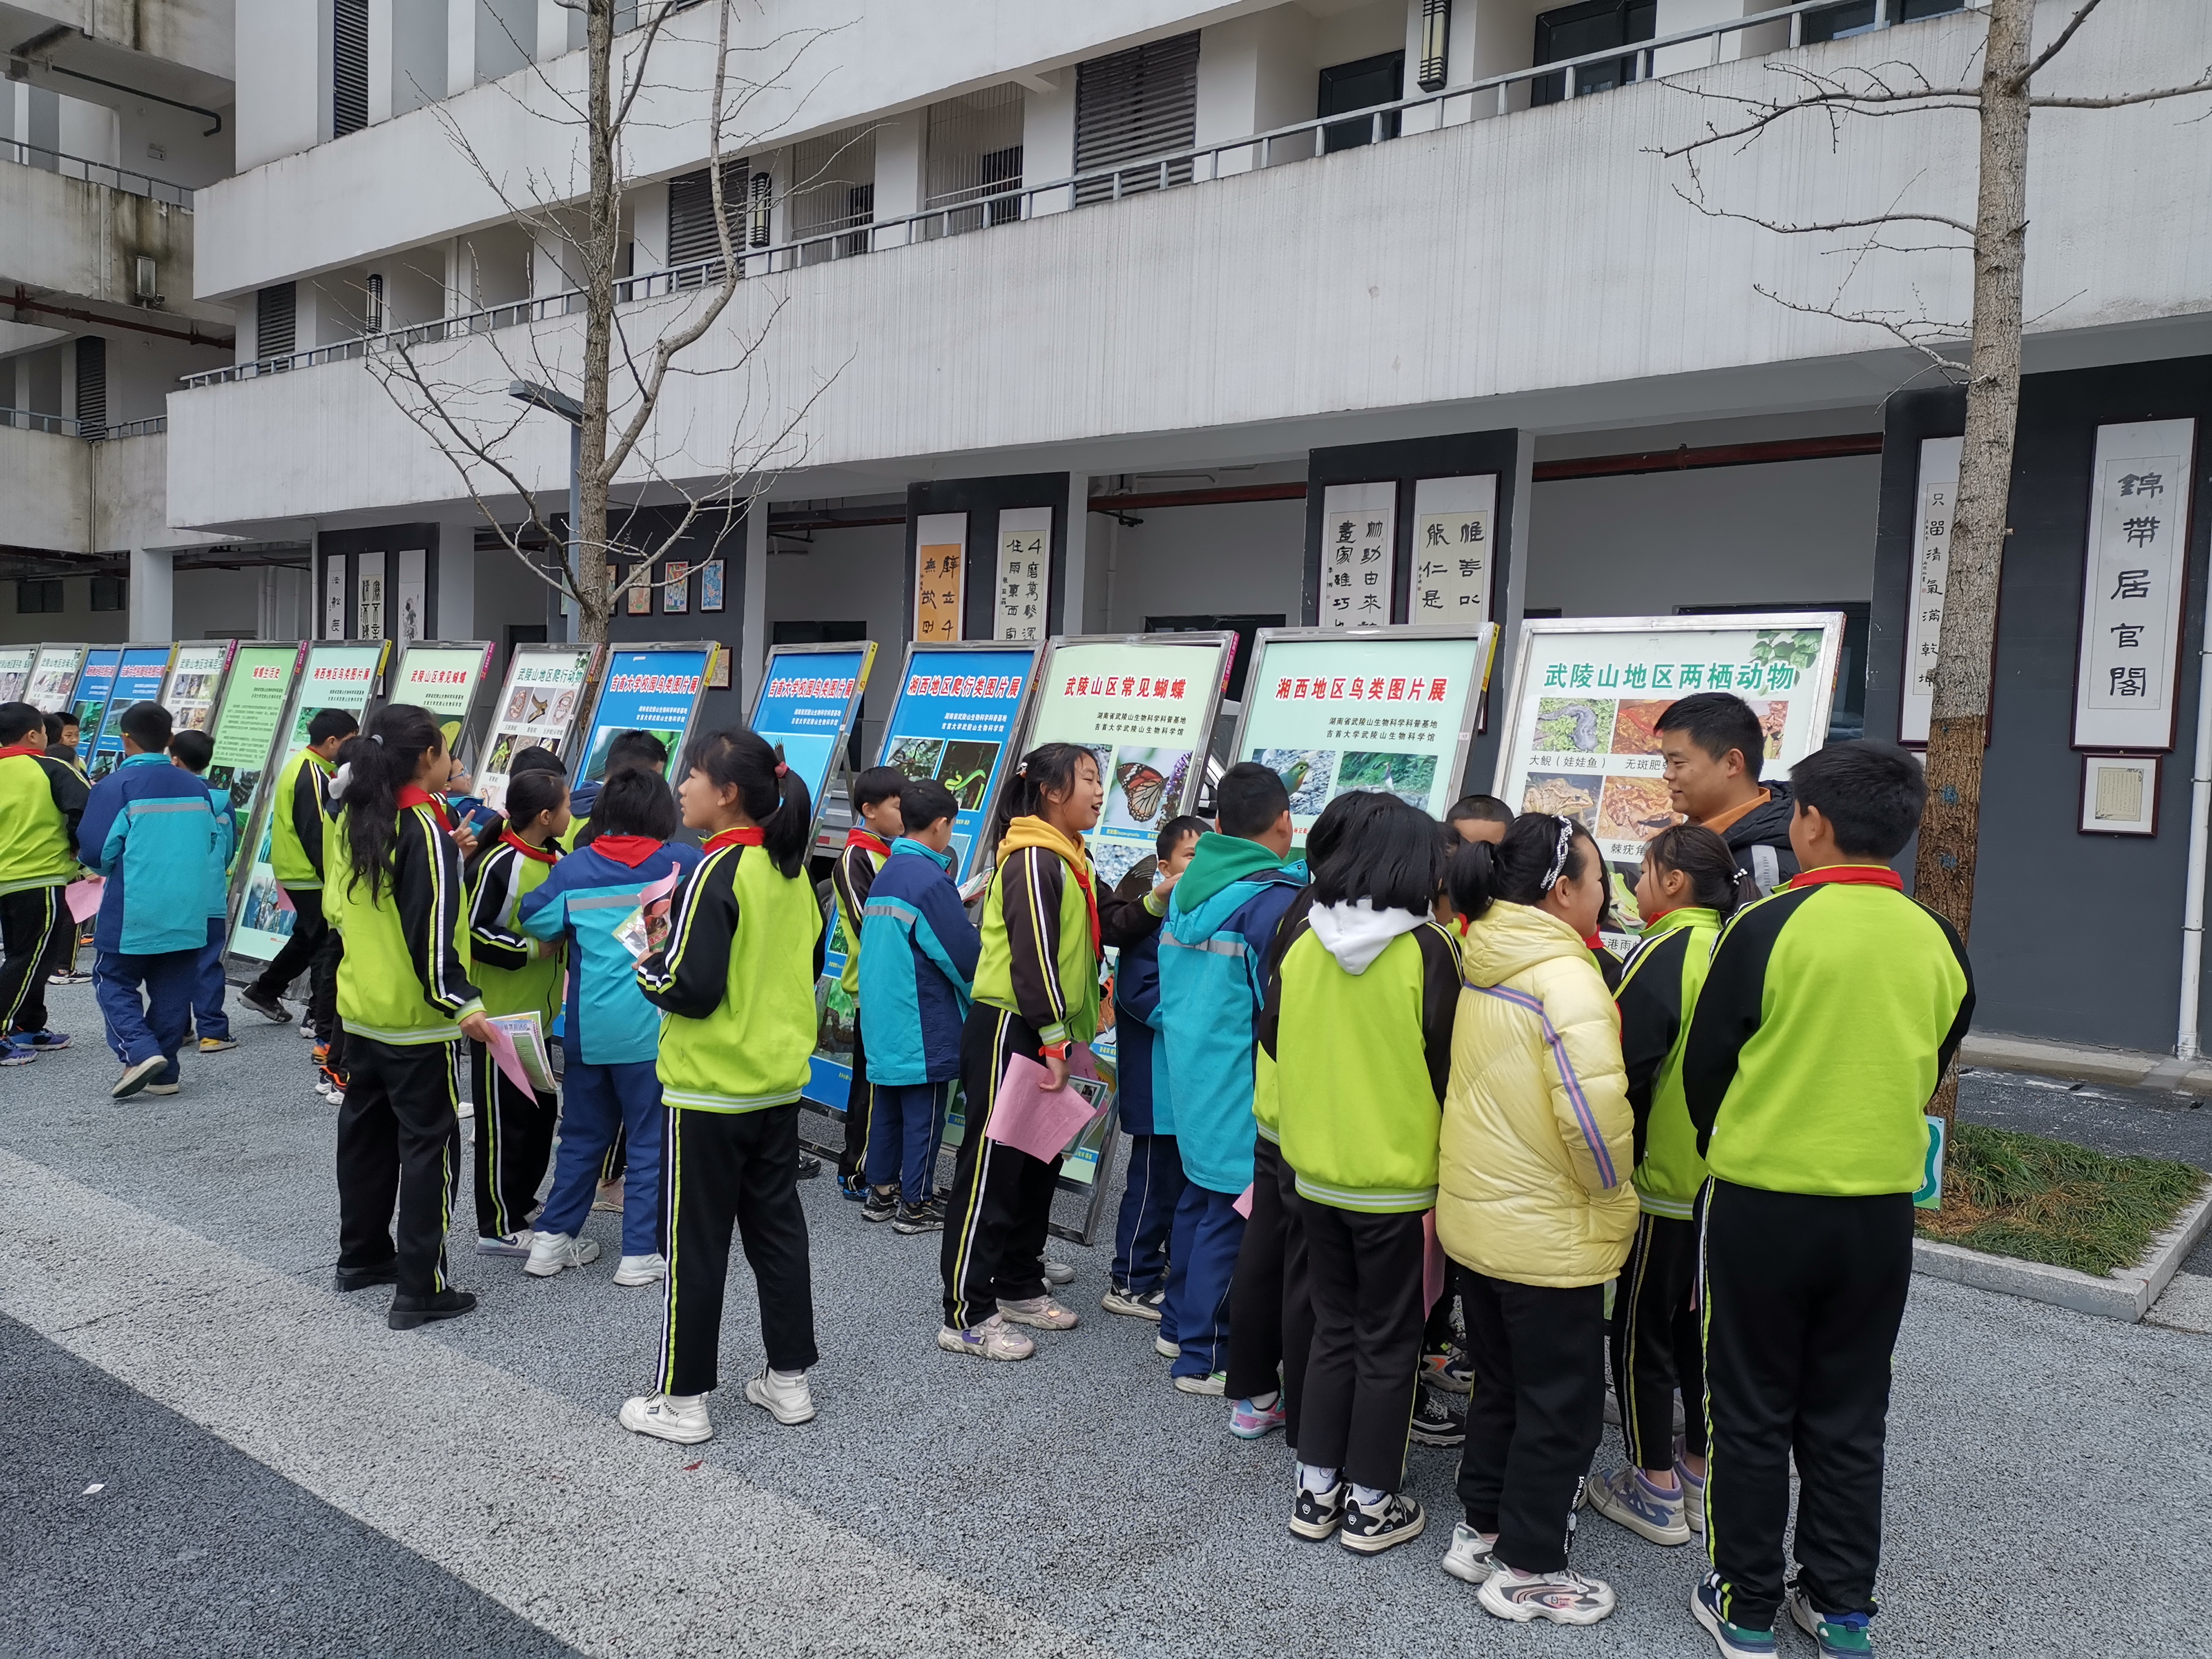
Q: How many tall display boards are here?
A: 15